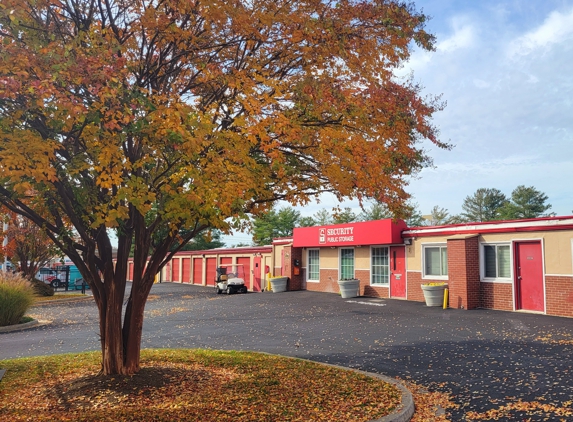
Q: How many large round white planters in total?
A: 3